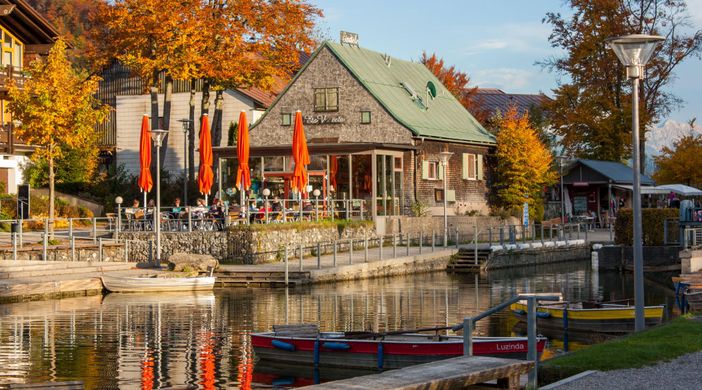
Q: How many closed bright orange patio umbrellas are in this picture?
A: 4